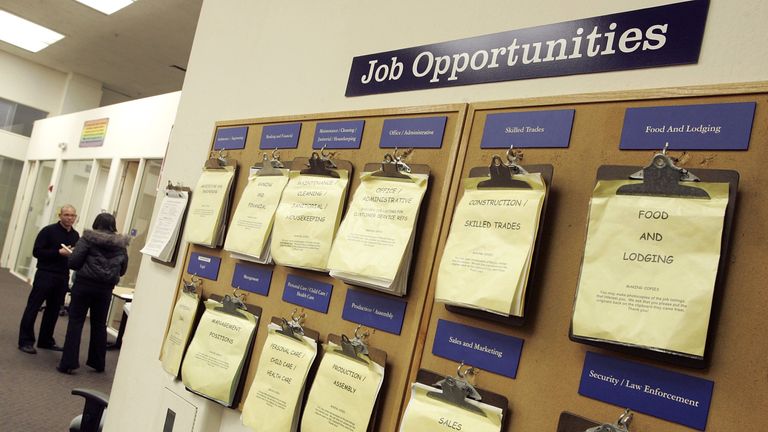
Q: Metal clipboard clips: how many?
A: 13